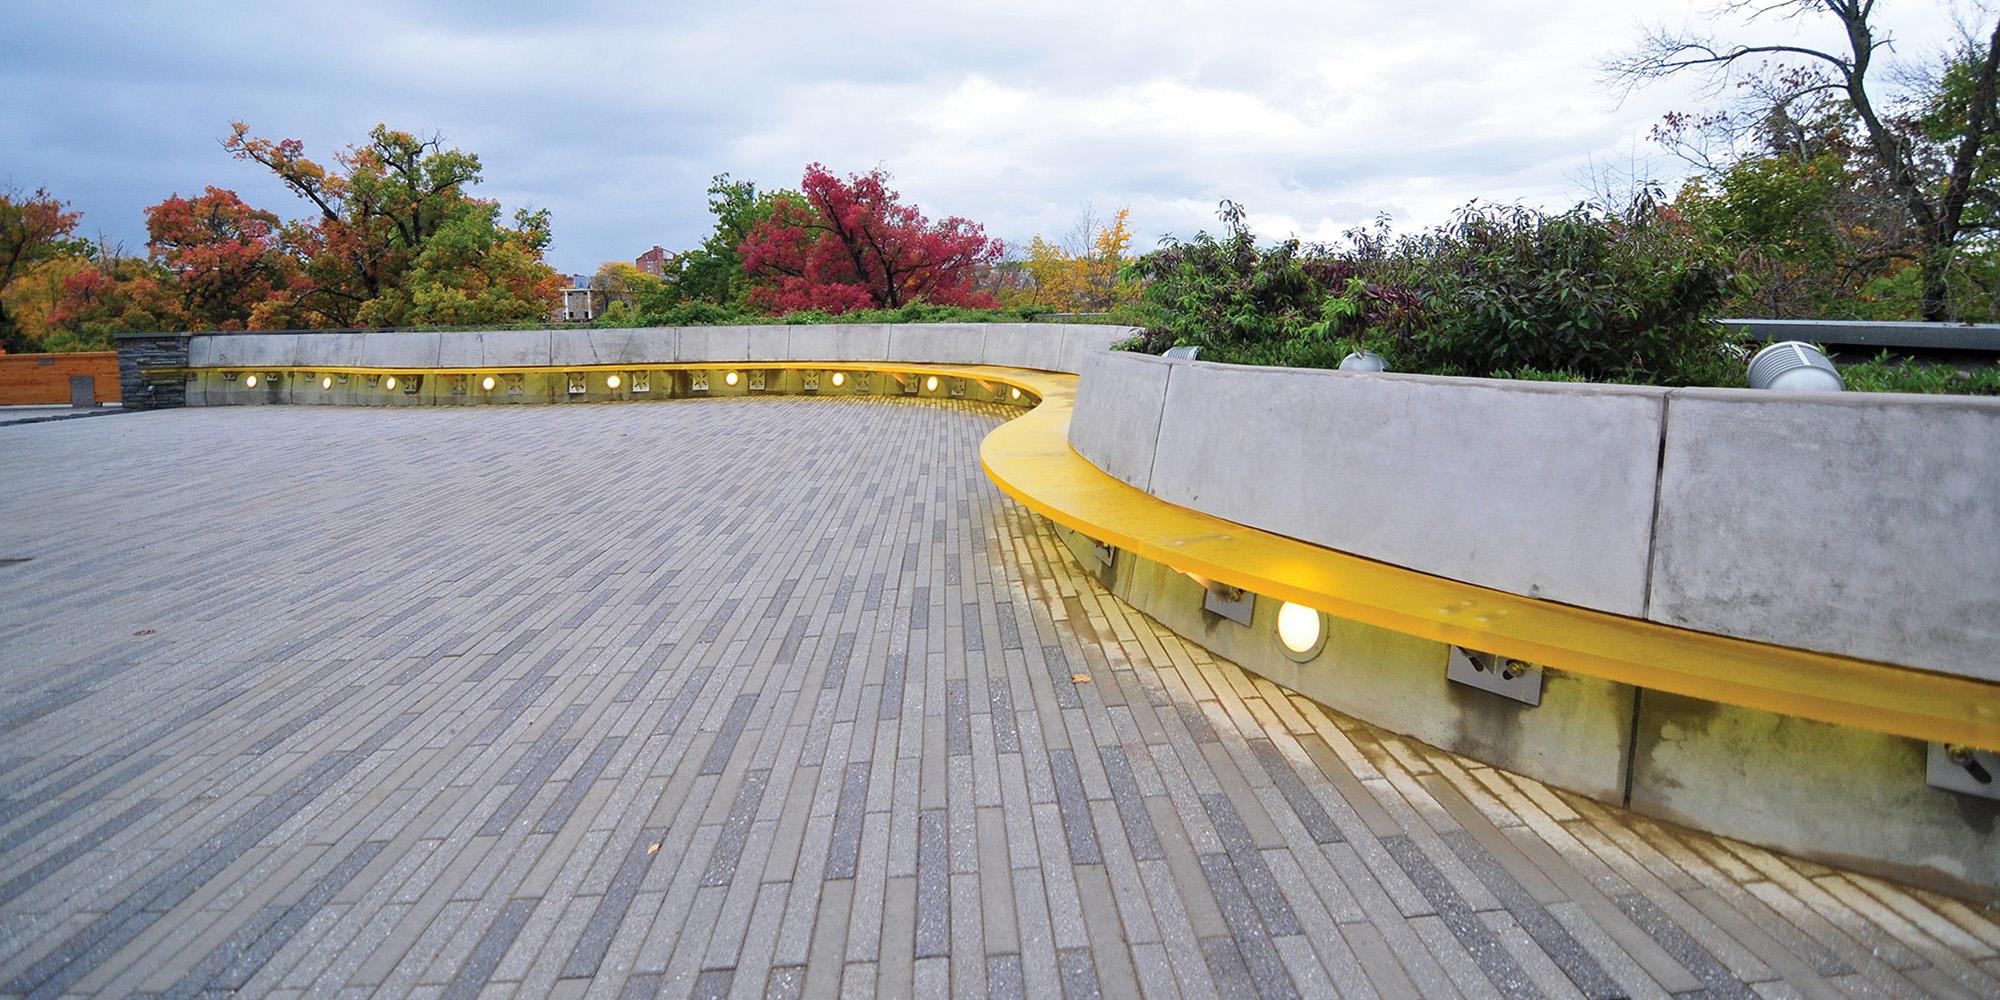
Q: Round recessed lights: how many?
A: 10